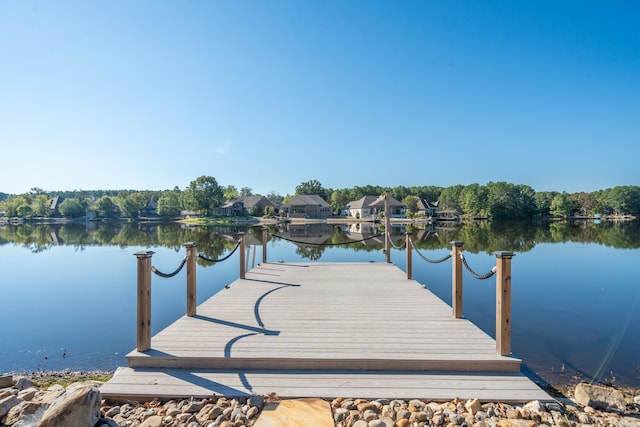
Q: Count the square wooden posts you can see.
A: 8